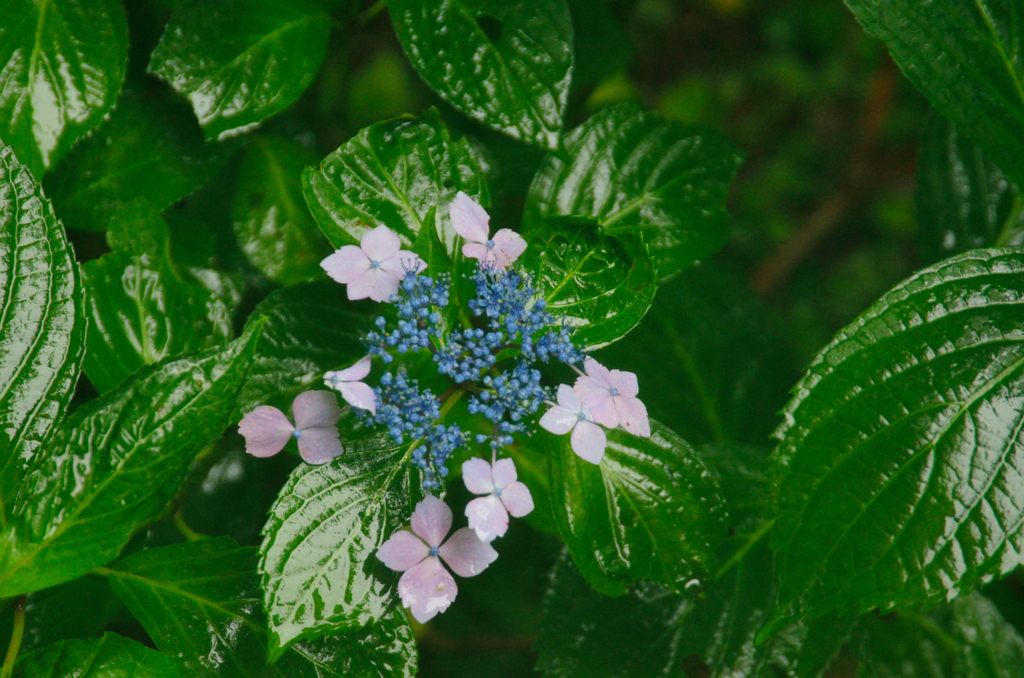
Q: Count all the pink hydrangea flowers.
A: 8